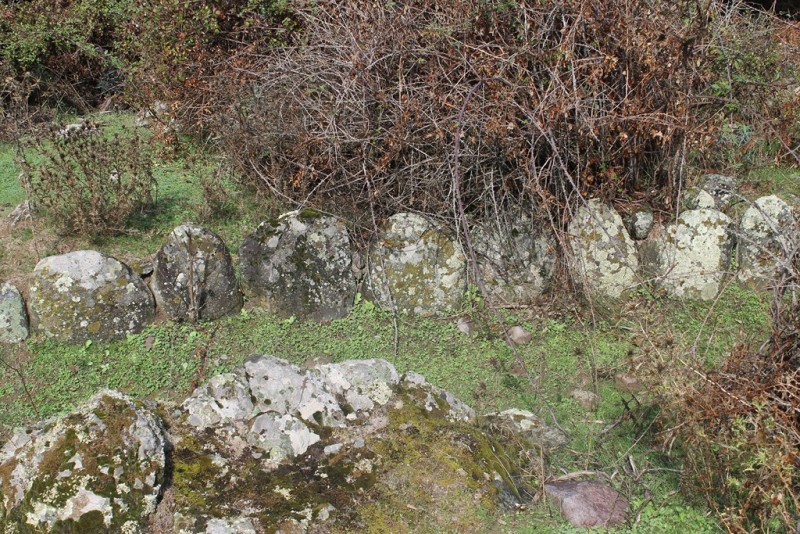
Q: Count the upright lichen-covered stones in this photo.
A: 9